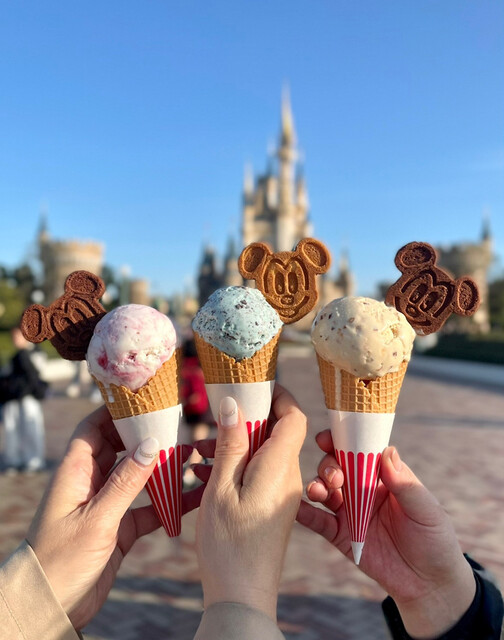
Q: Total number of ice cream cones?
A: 3